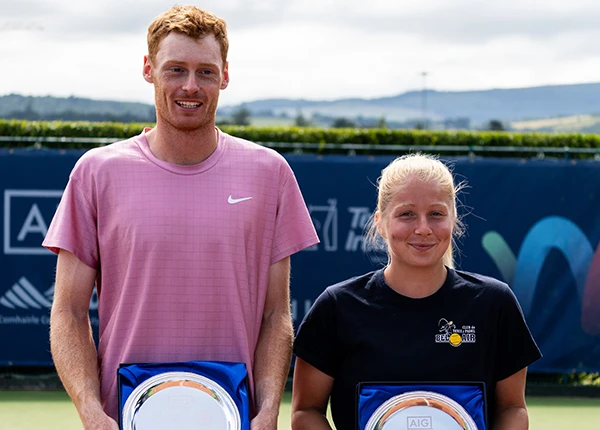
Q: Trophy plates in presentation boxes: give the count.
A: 2